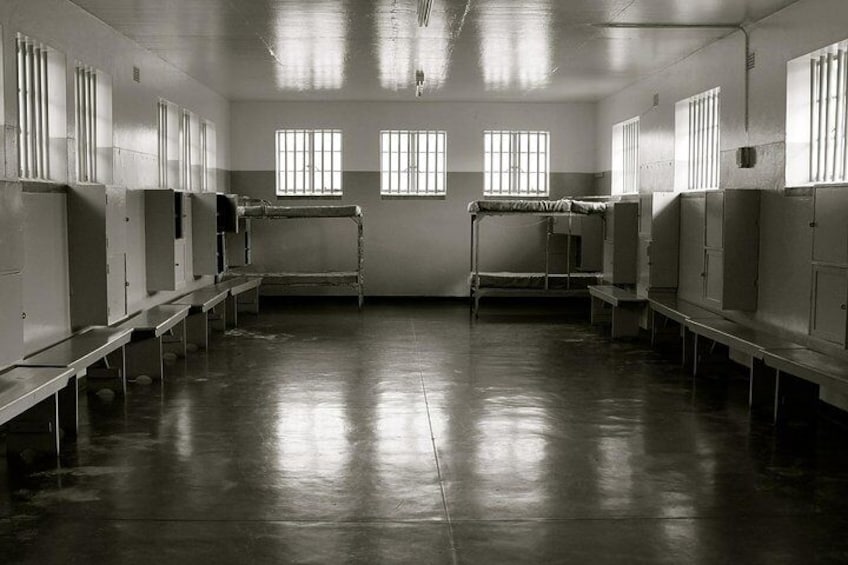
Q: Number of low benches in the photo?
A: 9